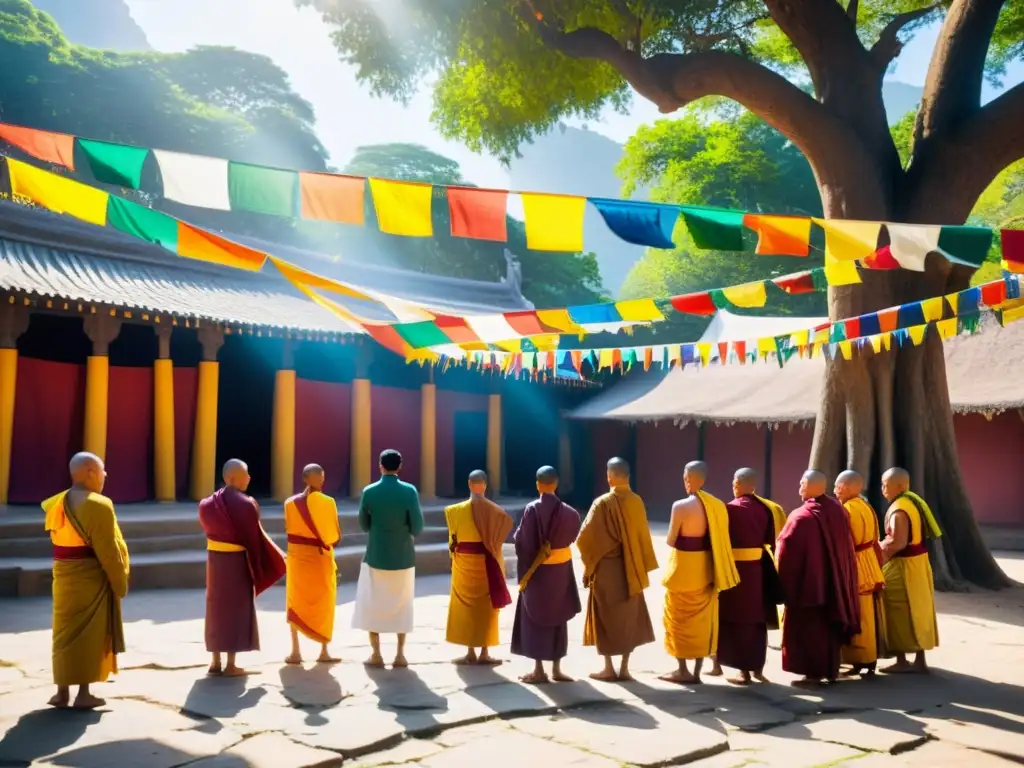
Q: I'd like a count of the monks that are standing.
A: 11